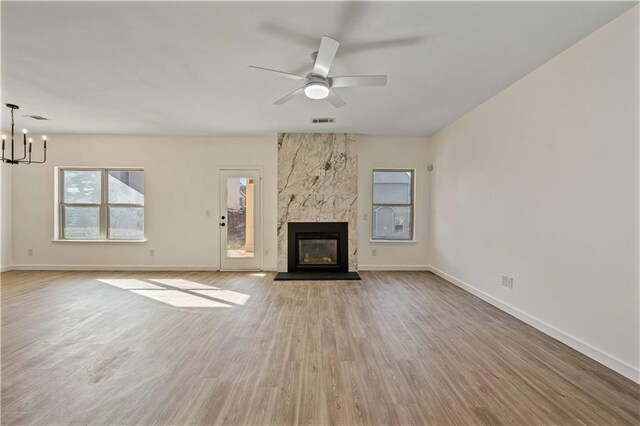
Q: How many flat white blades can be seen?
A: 5